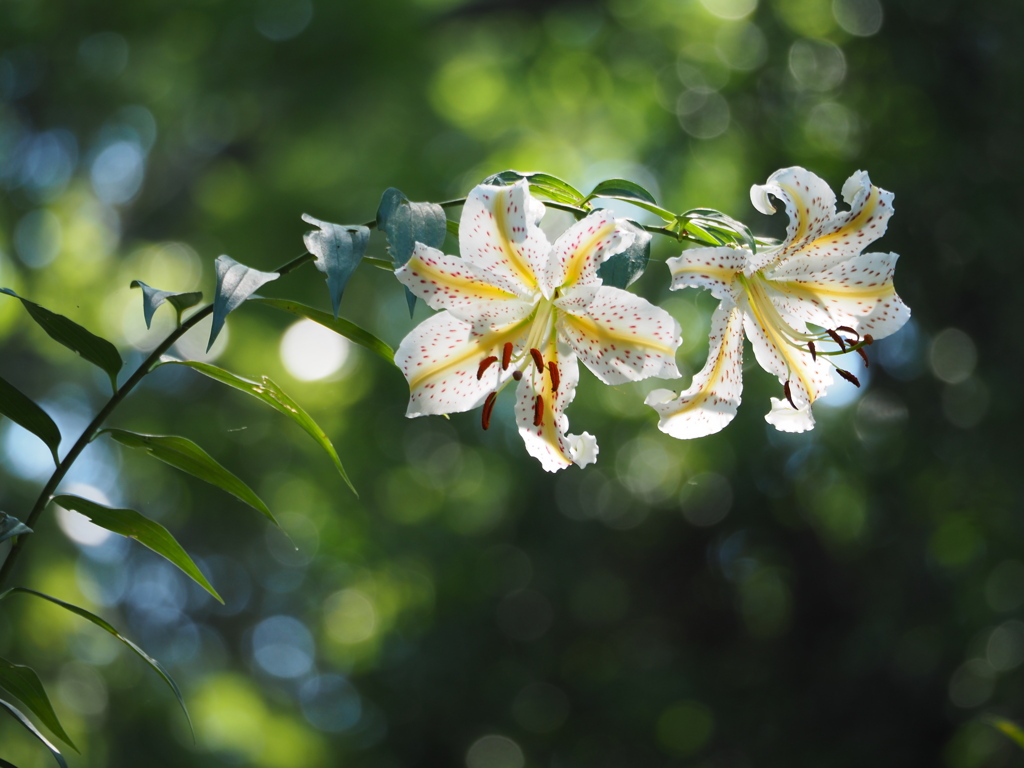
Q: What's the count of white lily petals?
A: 12